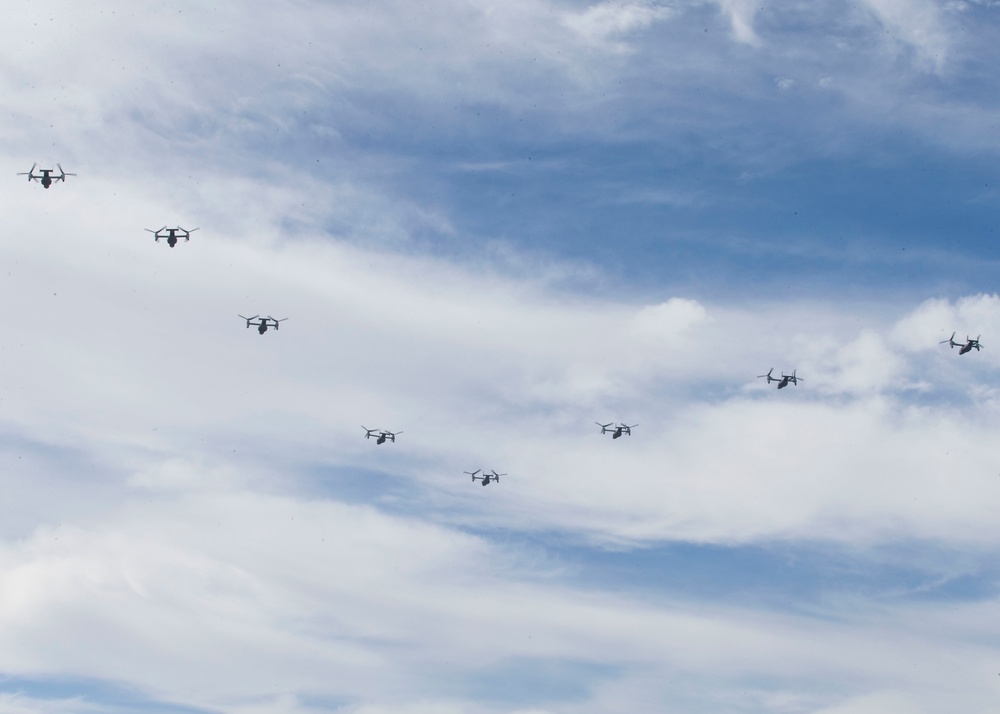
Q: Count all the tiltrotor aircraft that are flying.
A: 8